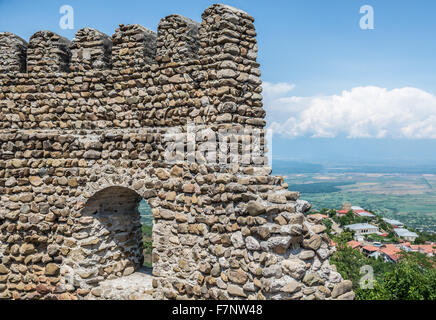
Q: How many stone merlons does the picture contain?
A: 6